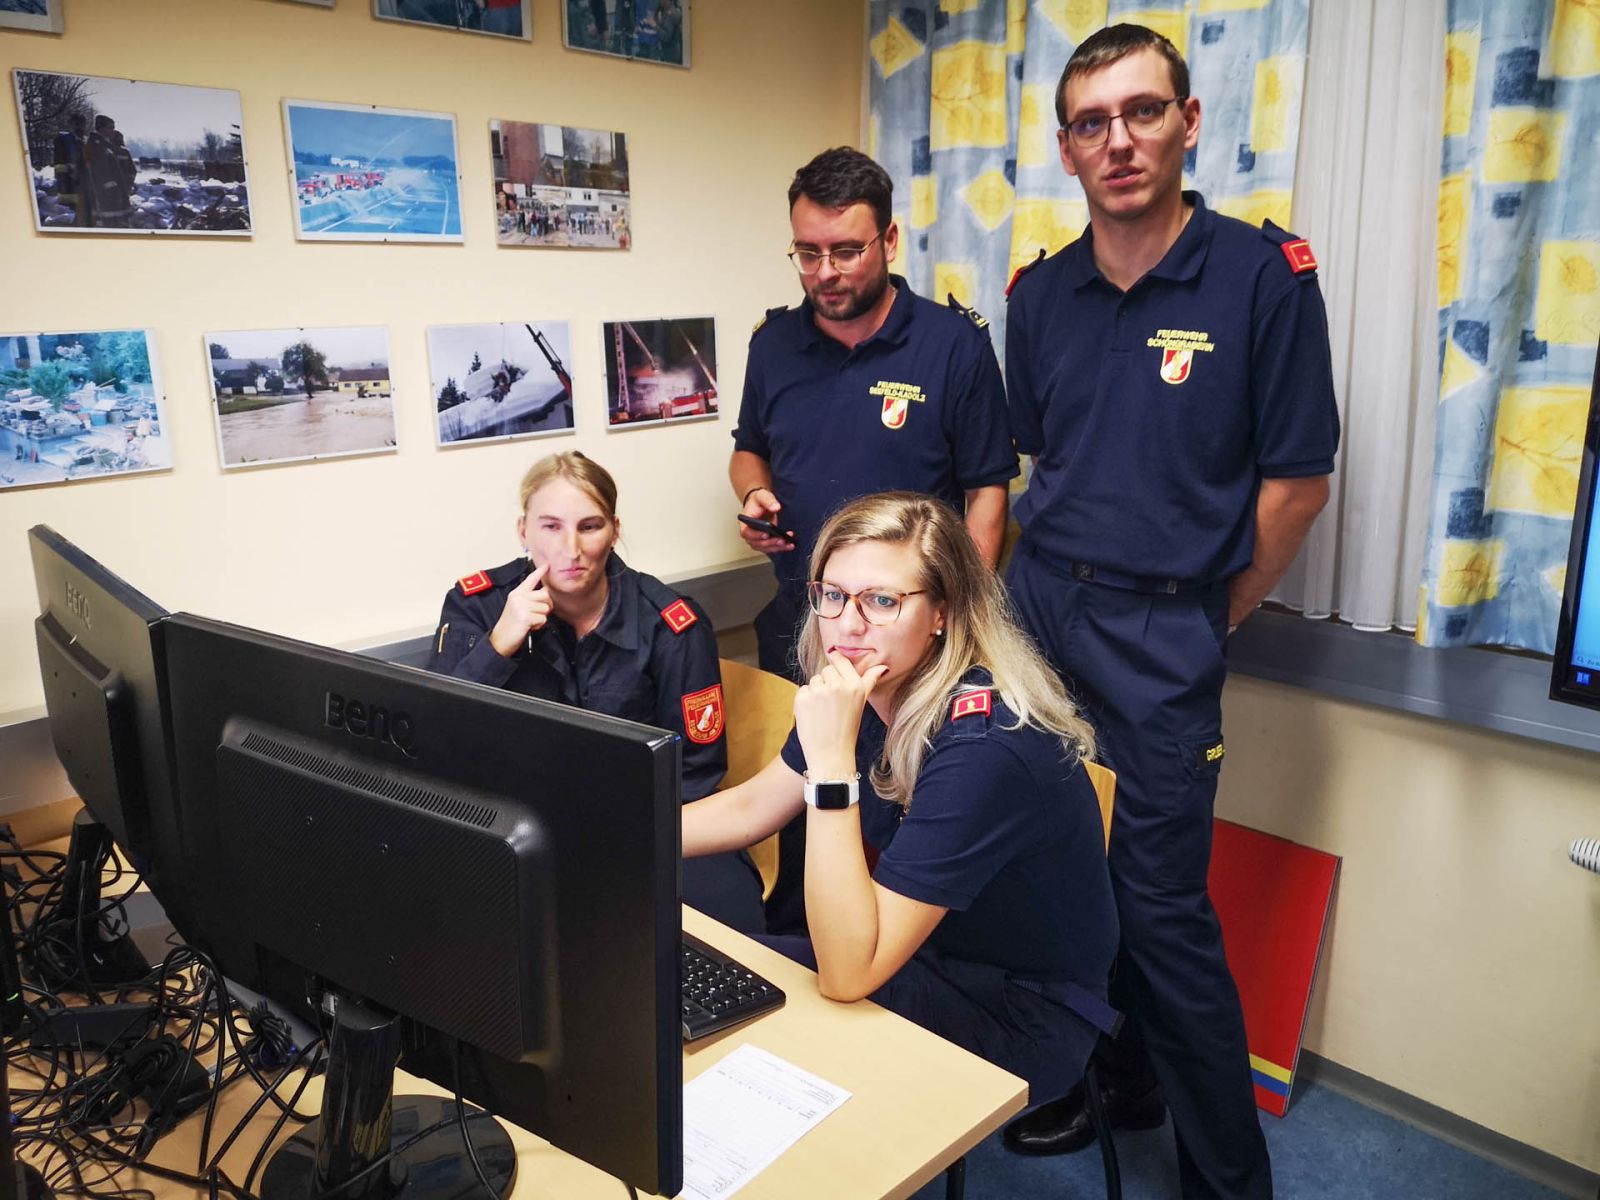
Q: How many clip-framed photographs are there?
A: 11